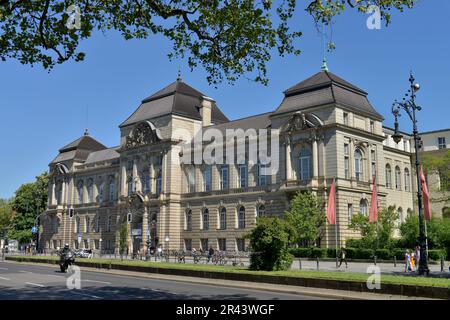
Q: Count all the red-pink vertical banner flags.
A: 3